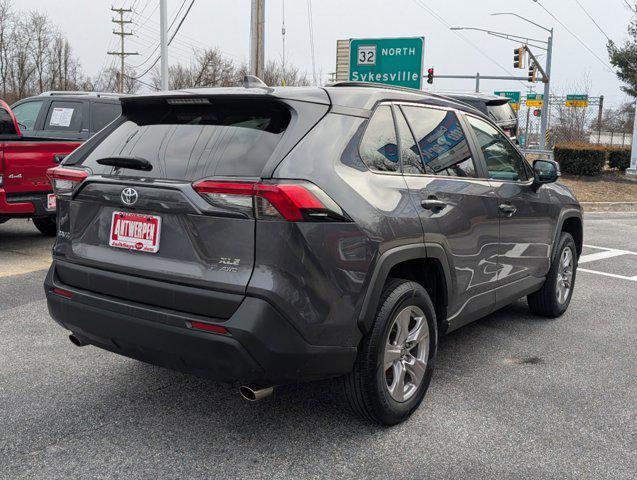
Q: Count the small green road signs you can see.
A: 3